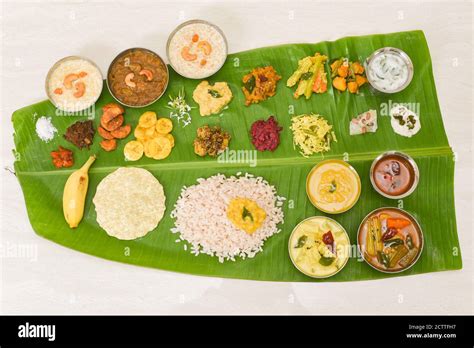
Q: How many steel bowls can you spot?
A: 8